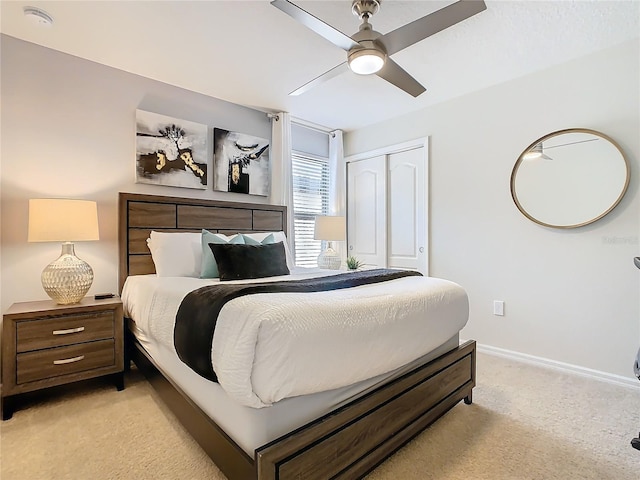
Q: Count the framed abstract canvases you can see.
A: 2